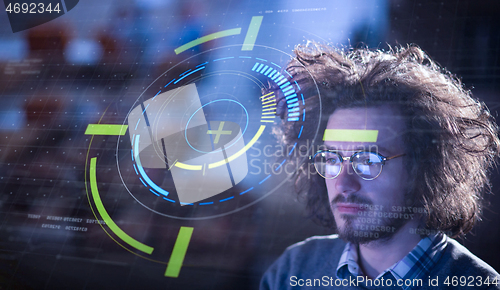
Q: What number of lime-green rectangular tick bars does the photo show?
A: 4